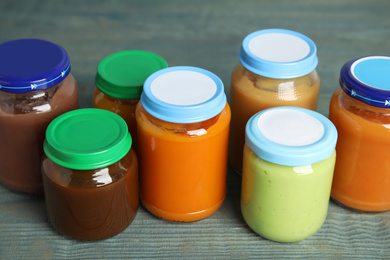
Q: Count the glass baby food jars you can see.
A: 7